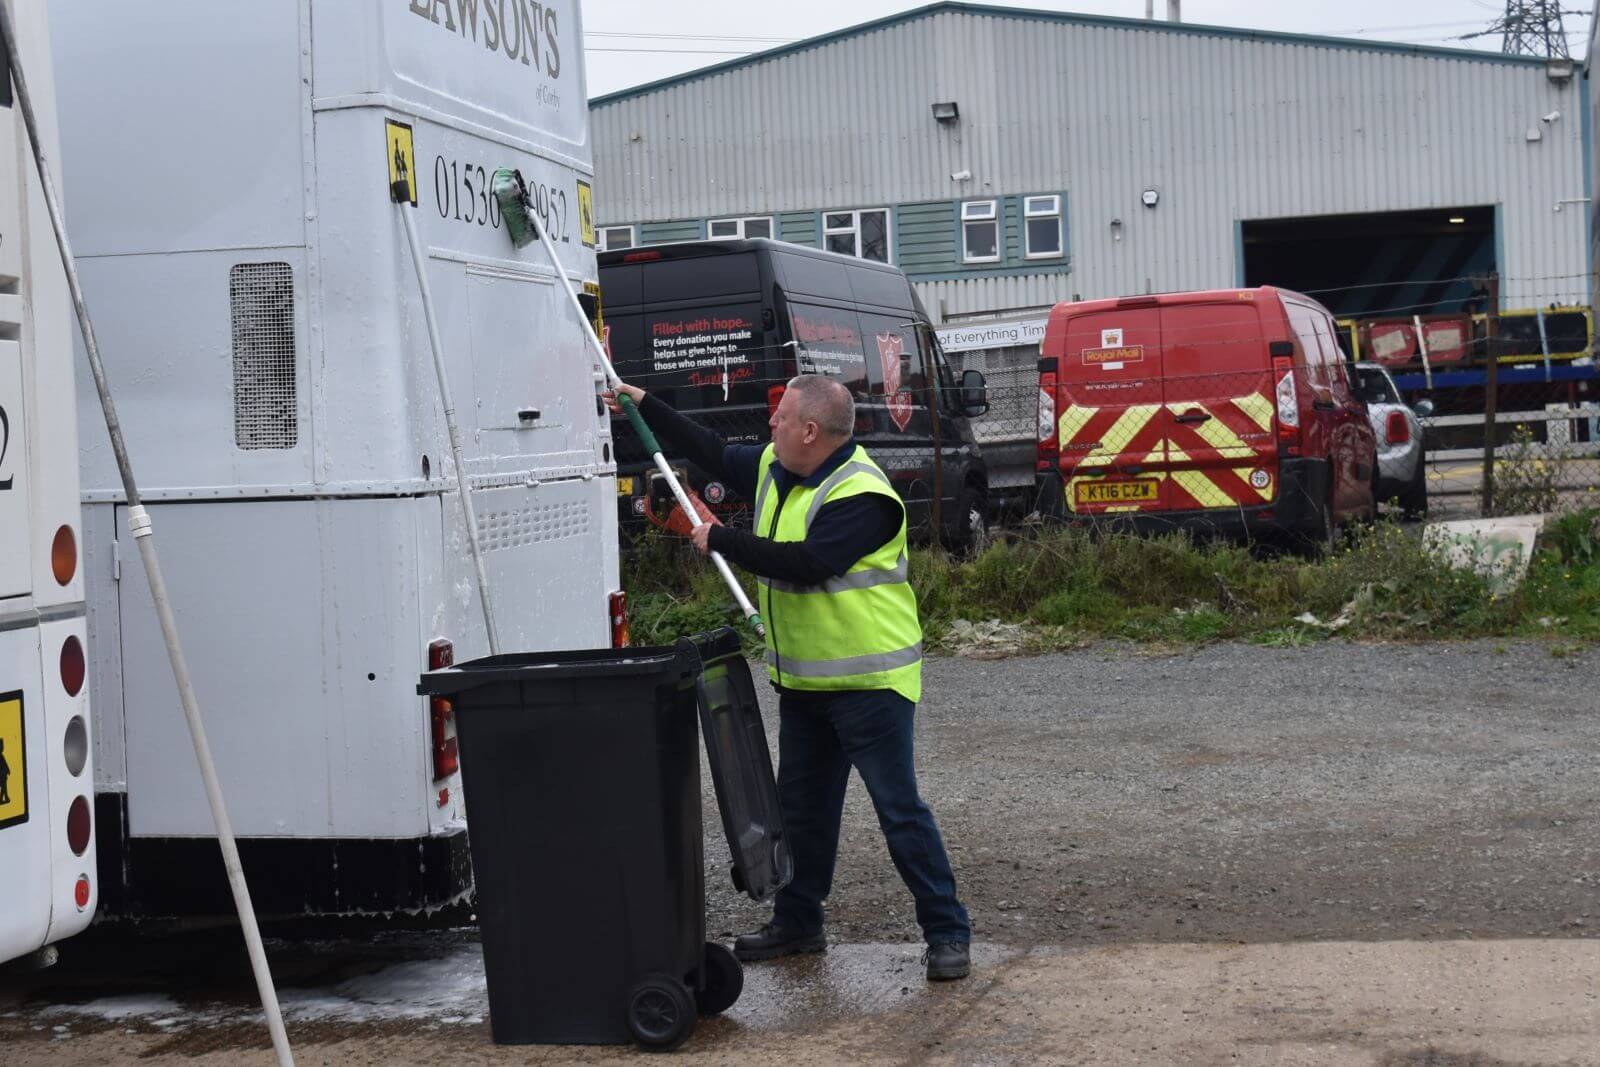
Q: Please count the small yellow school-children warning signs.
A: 3